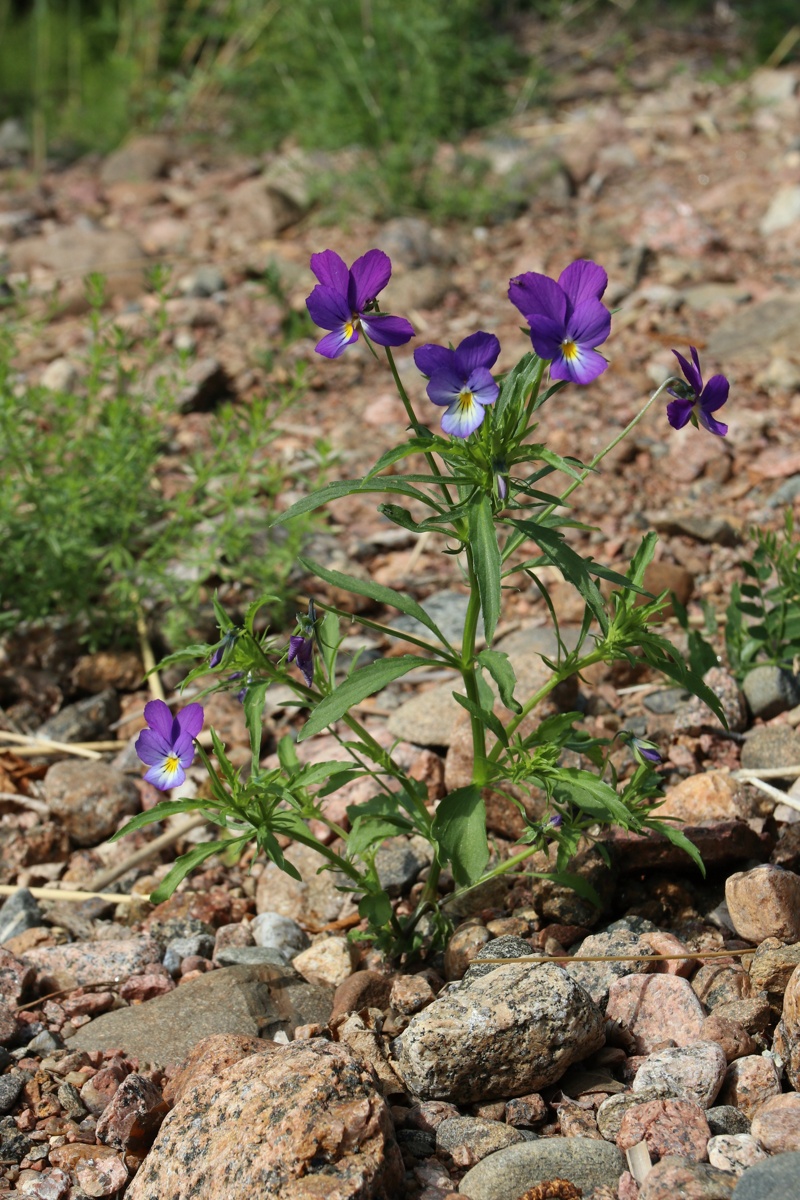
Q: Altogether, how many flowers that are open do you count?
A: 5